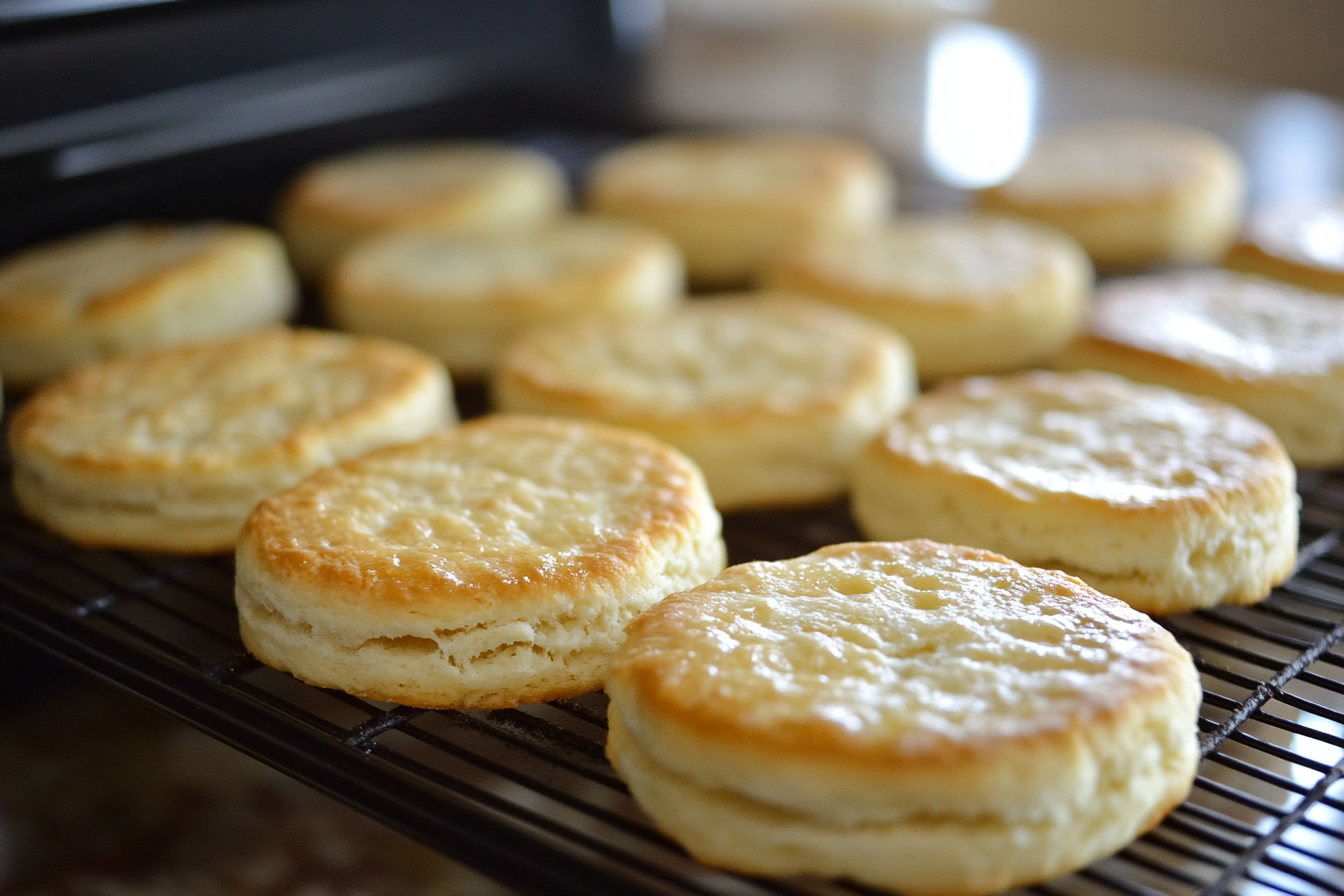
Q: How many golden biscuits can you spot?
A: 13